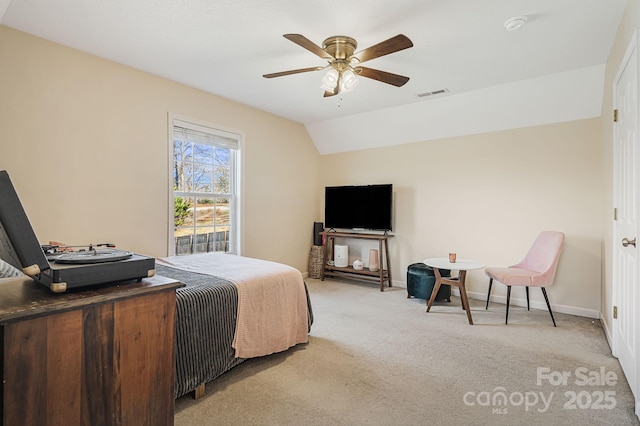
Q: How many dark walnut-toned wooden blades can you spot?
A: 5